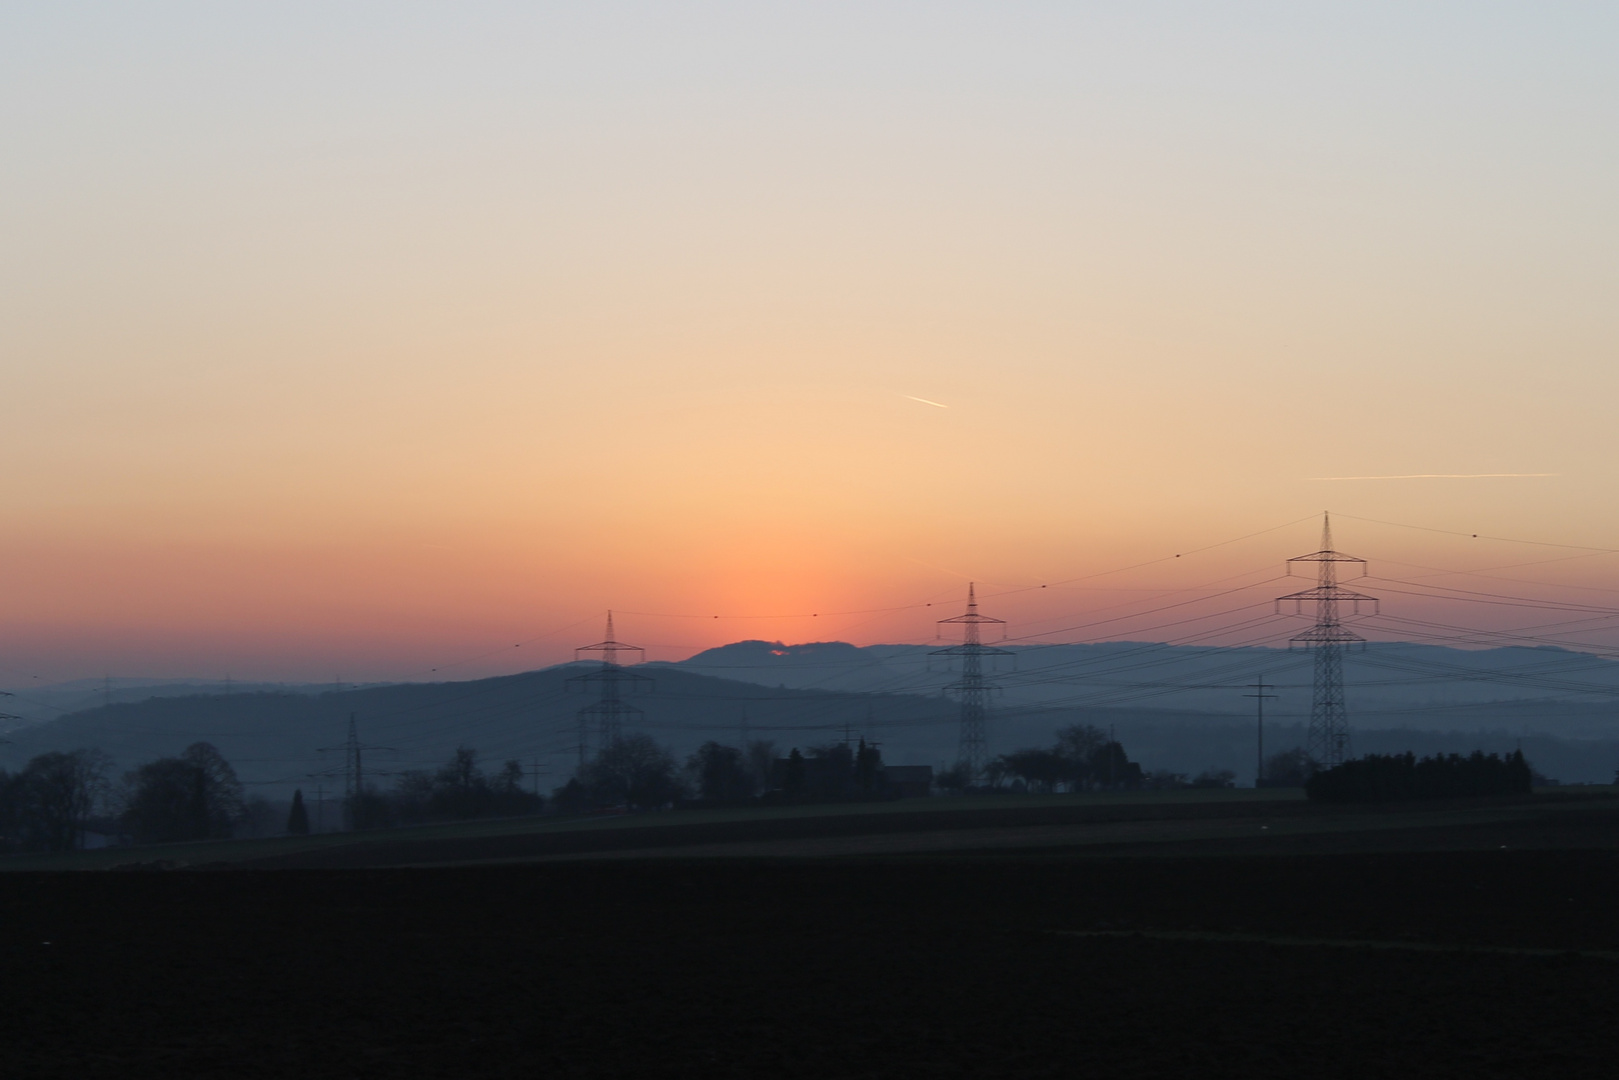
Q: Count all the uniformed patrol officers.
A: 0